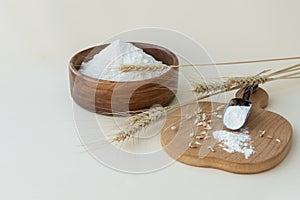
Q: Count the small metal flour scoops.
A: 1